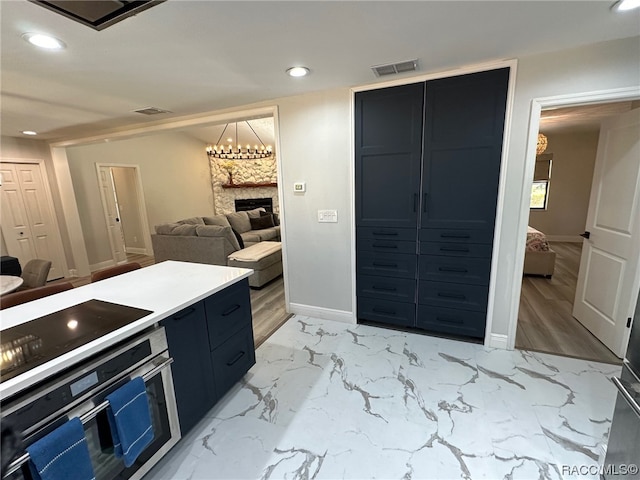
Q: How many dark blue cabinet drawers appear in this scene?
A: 12